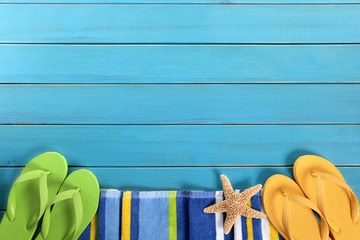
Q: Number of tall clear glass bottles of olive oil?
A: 0